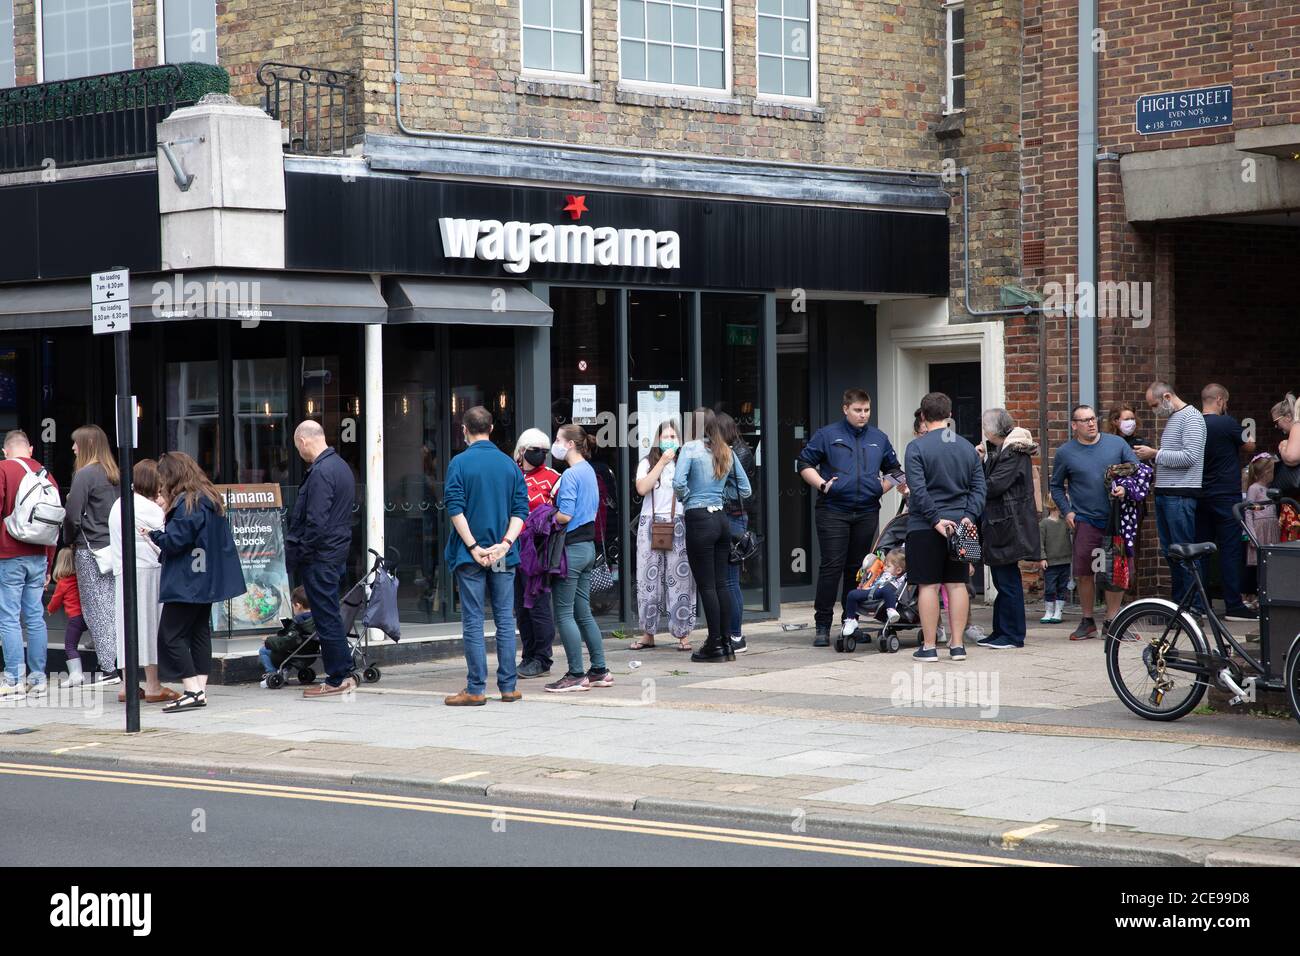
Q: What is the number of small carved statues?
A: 0